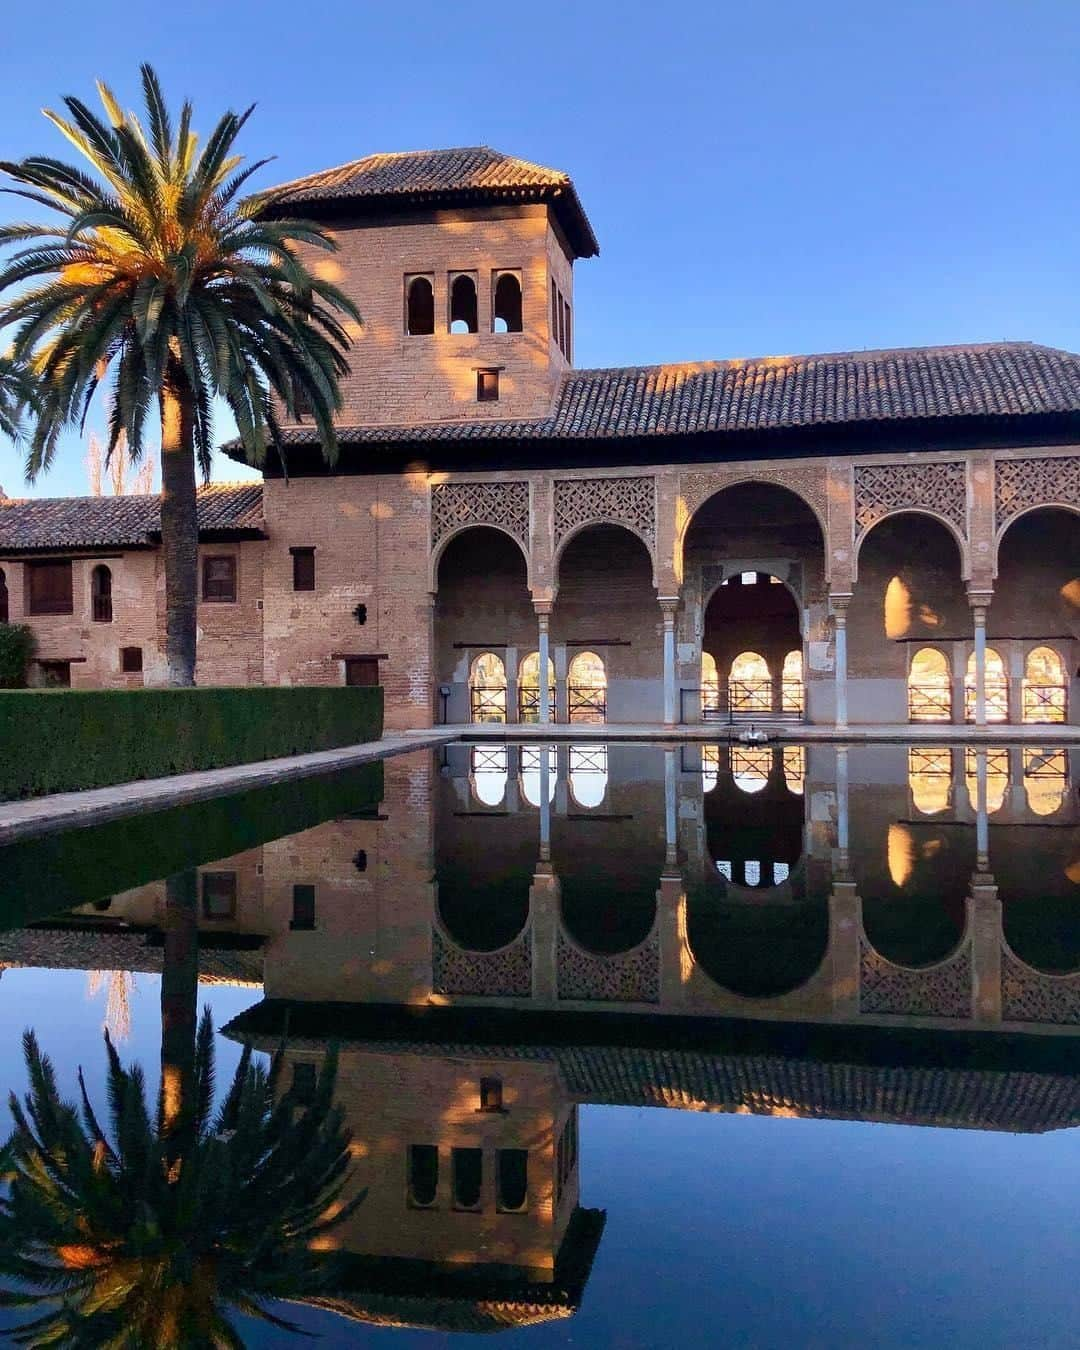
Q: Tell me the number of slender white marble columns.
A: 4